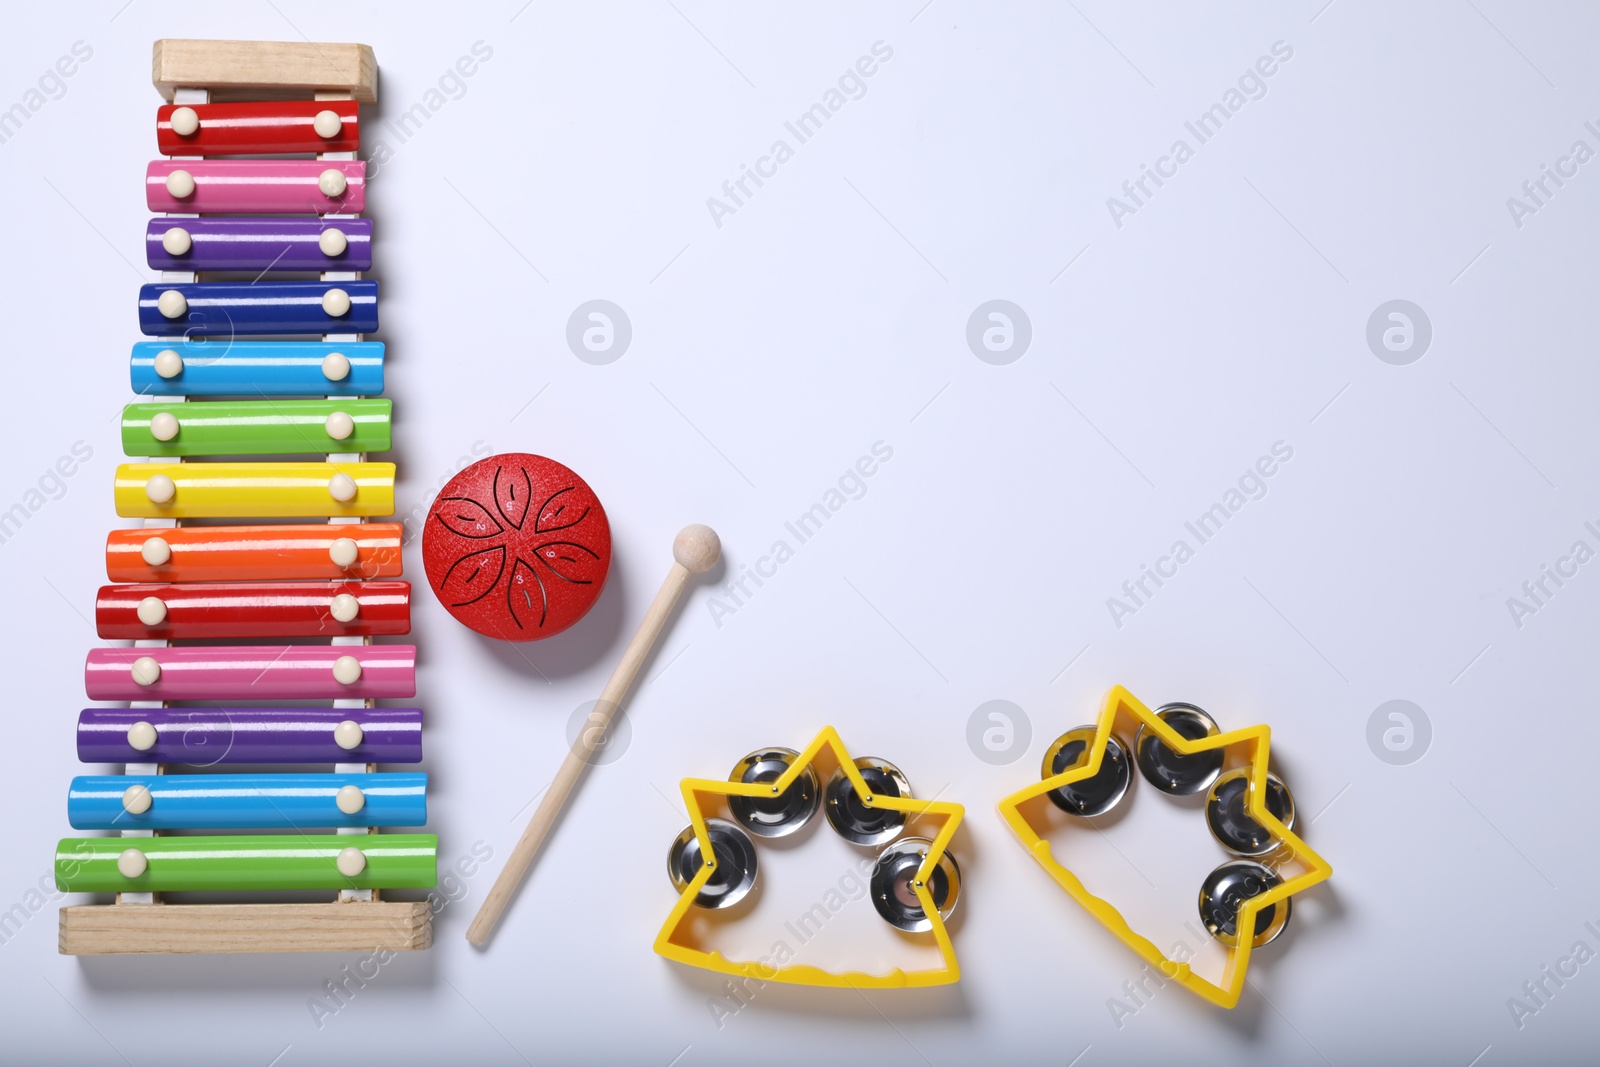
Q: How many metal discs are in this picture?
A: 8